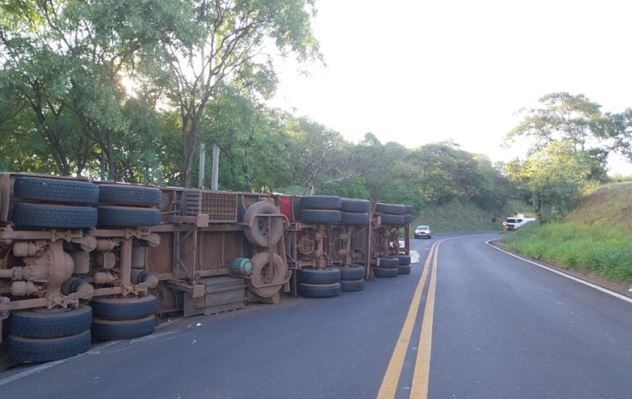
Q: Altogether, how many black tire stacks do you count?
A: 12